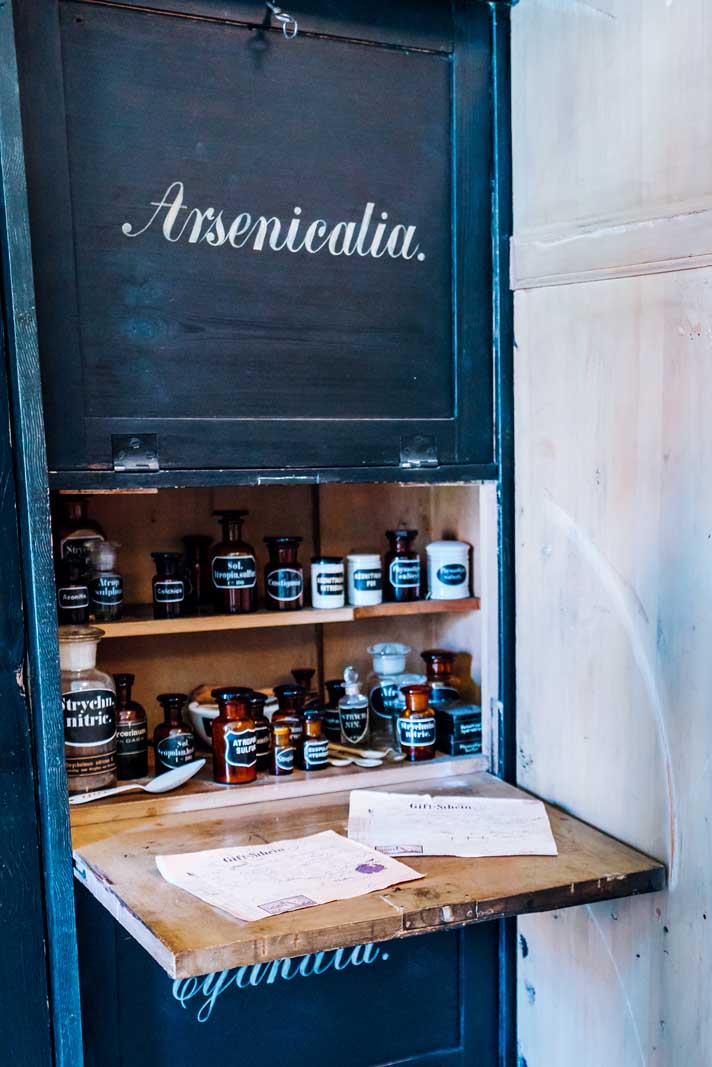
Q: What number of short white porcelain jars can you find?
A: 3